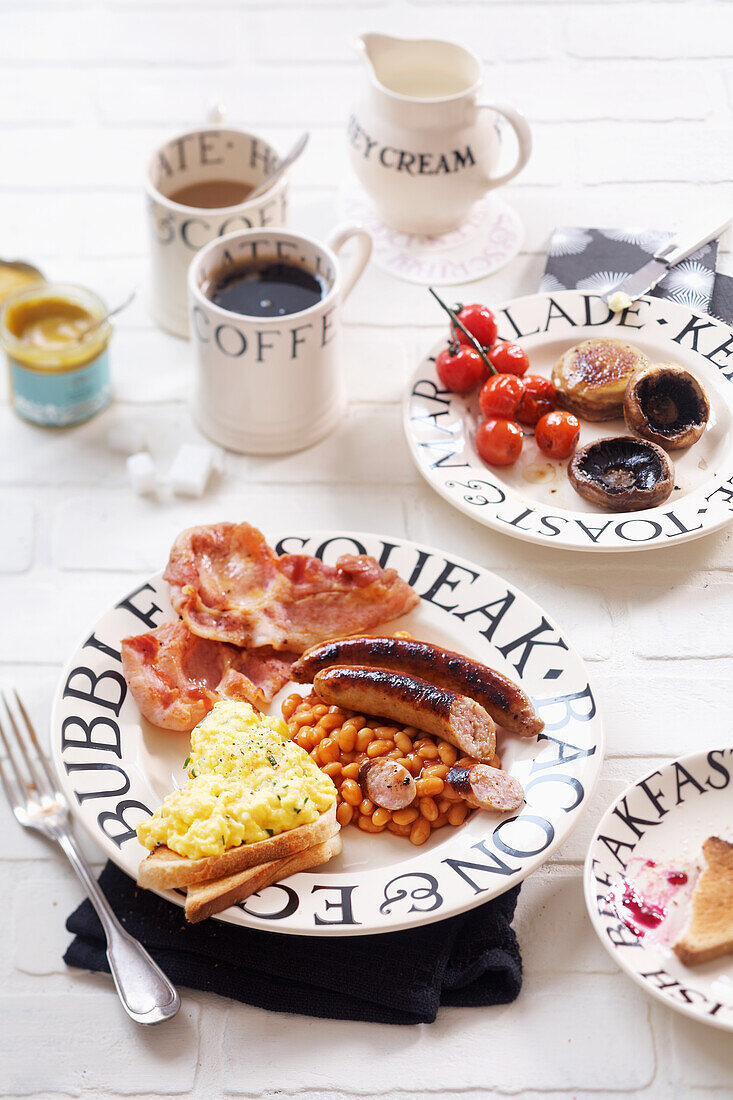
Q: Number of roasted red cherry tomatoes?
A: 7